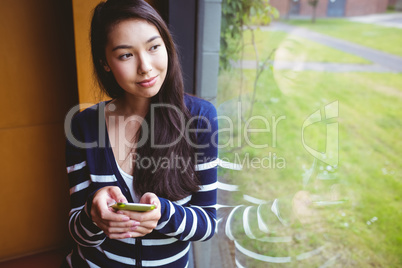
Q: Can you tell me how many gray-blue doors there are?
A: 2